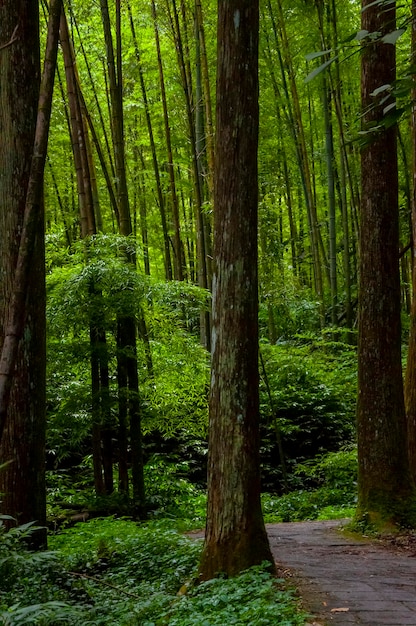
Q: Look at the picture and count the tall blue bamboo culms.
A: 0